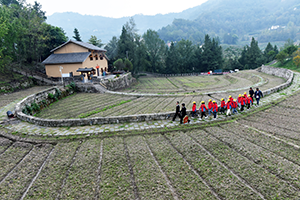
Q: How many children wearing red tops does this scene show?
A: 12